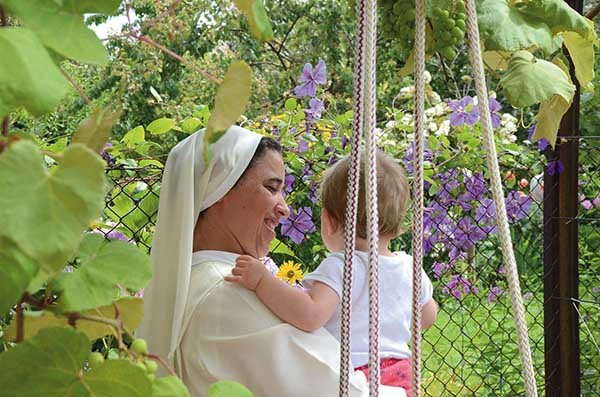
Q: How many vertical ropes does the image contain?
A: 4